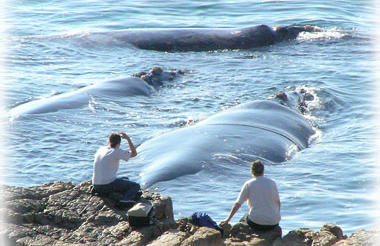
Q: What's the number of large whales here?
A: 3